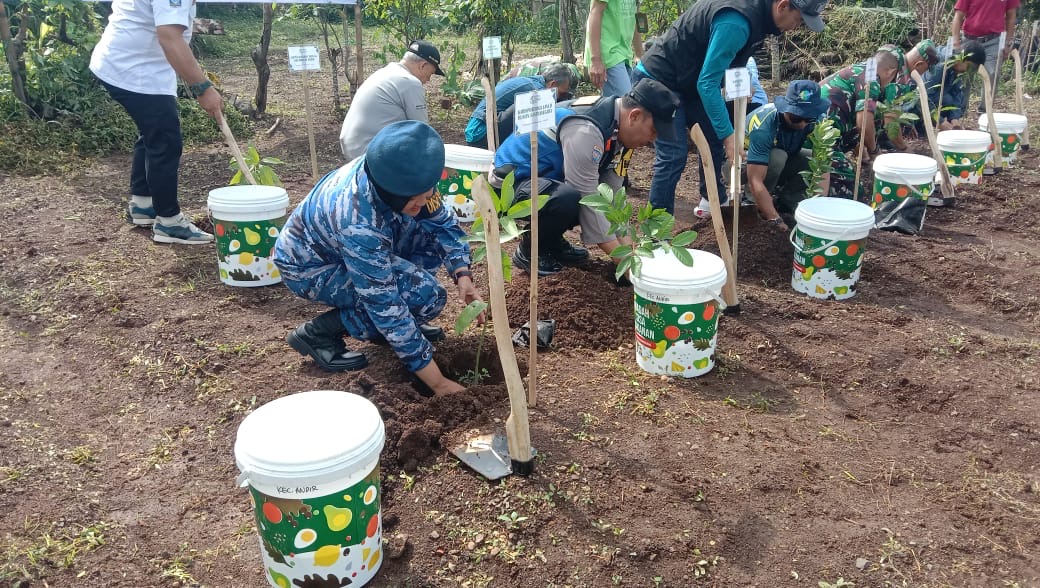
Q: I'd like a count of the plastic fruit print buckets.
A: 8